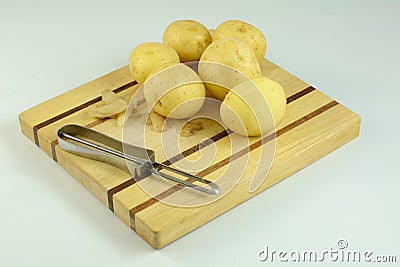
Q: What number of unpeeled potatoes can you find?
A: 5